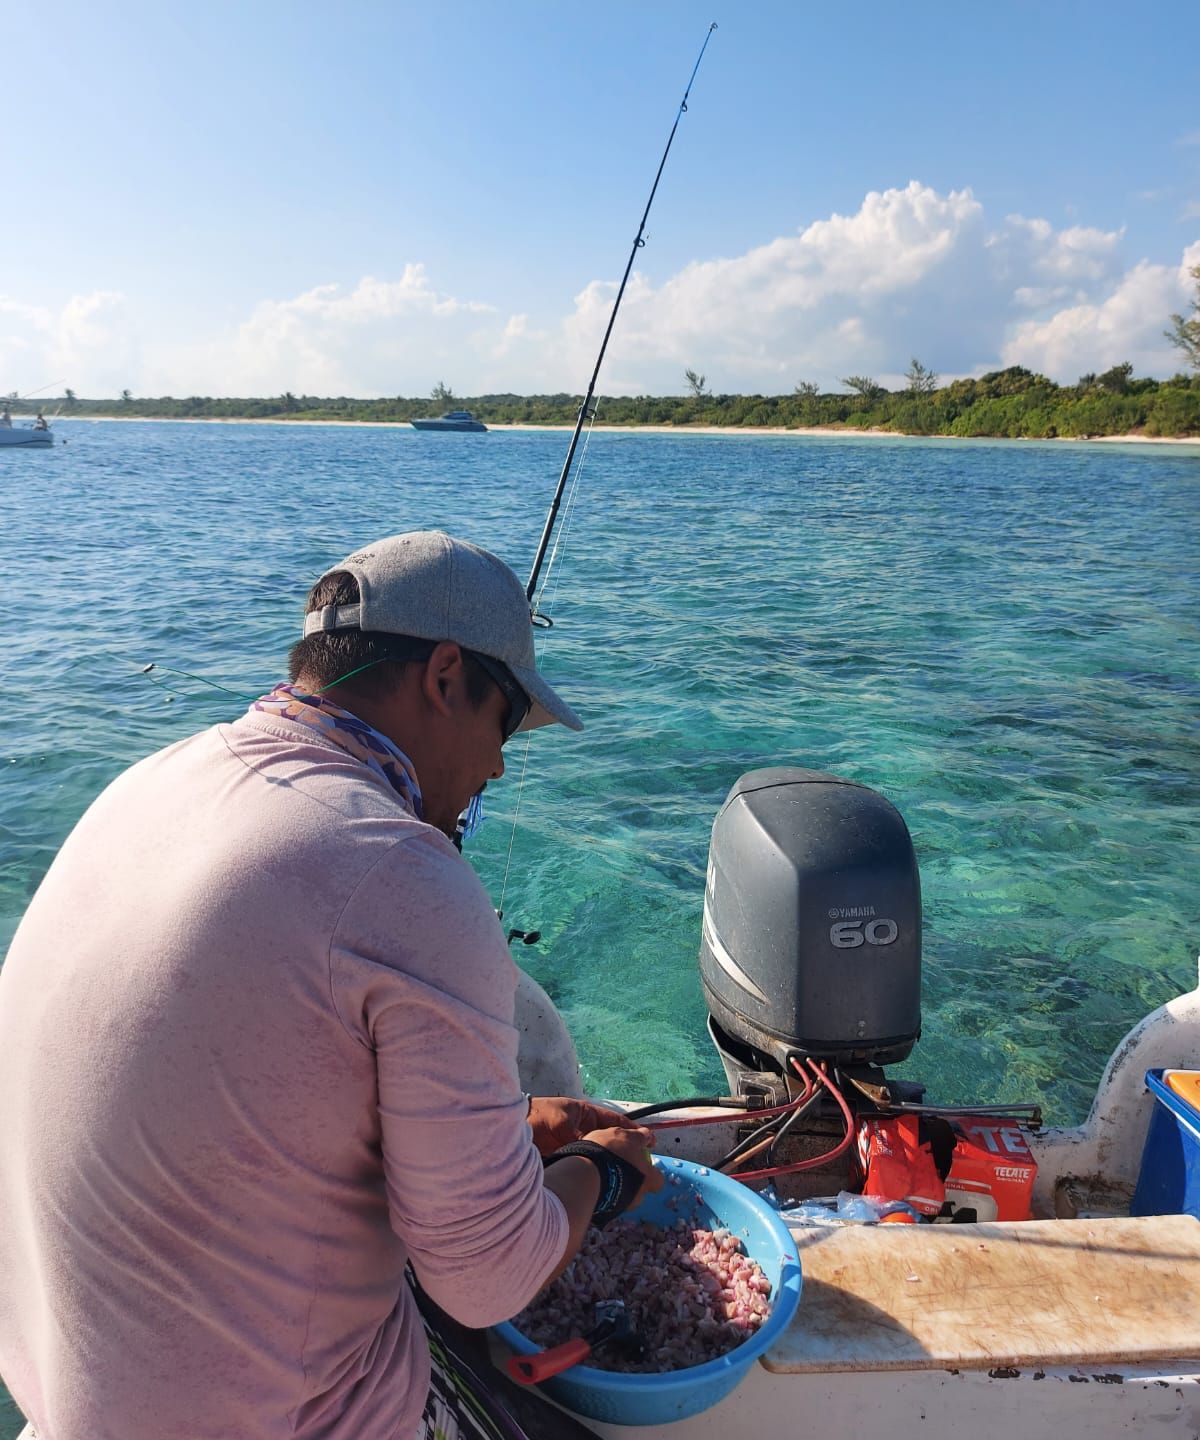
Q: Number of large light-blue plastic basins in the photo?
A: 1